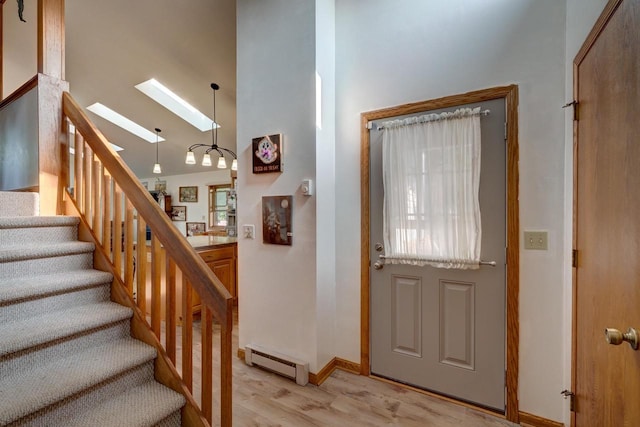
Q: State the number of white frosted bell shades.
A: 5